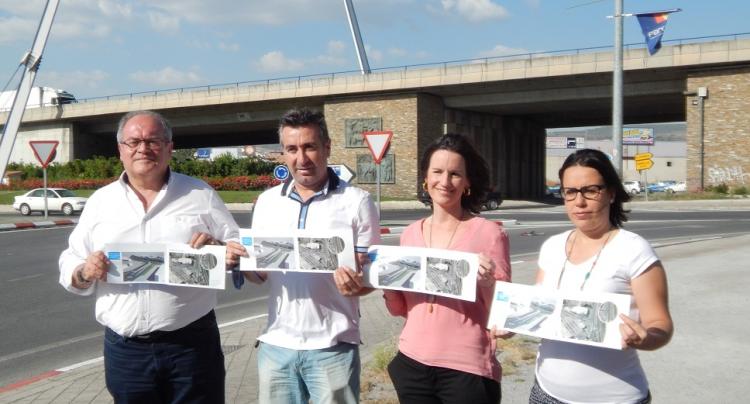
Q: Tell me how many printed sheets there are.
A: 4